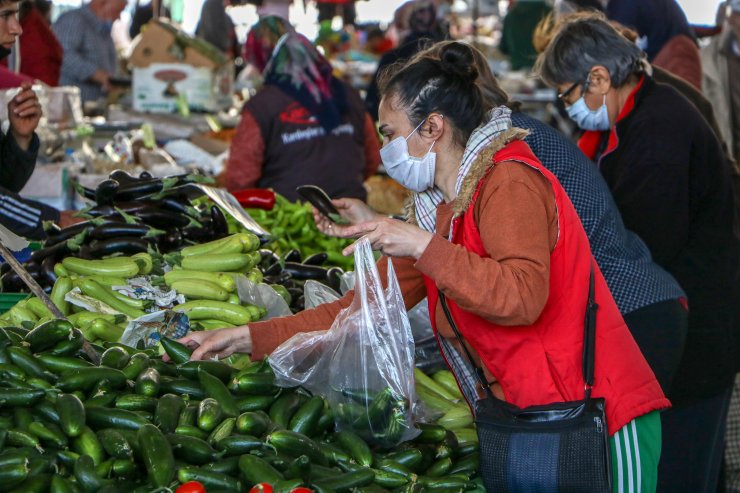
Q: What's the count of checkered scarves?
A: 1